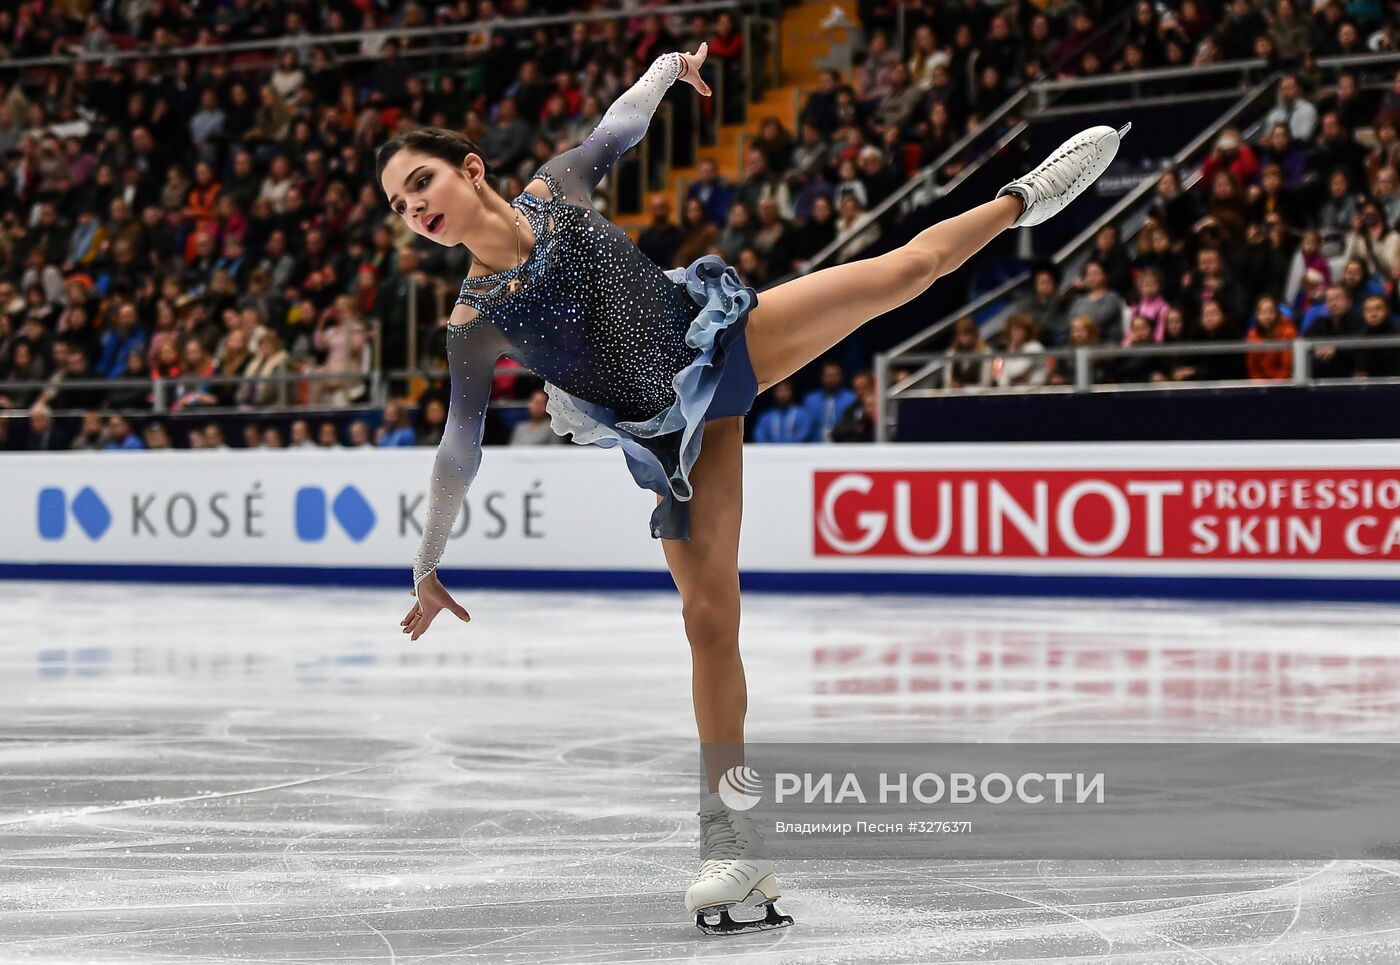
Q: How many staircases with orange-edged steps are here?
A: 1